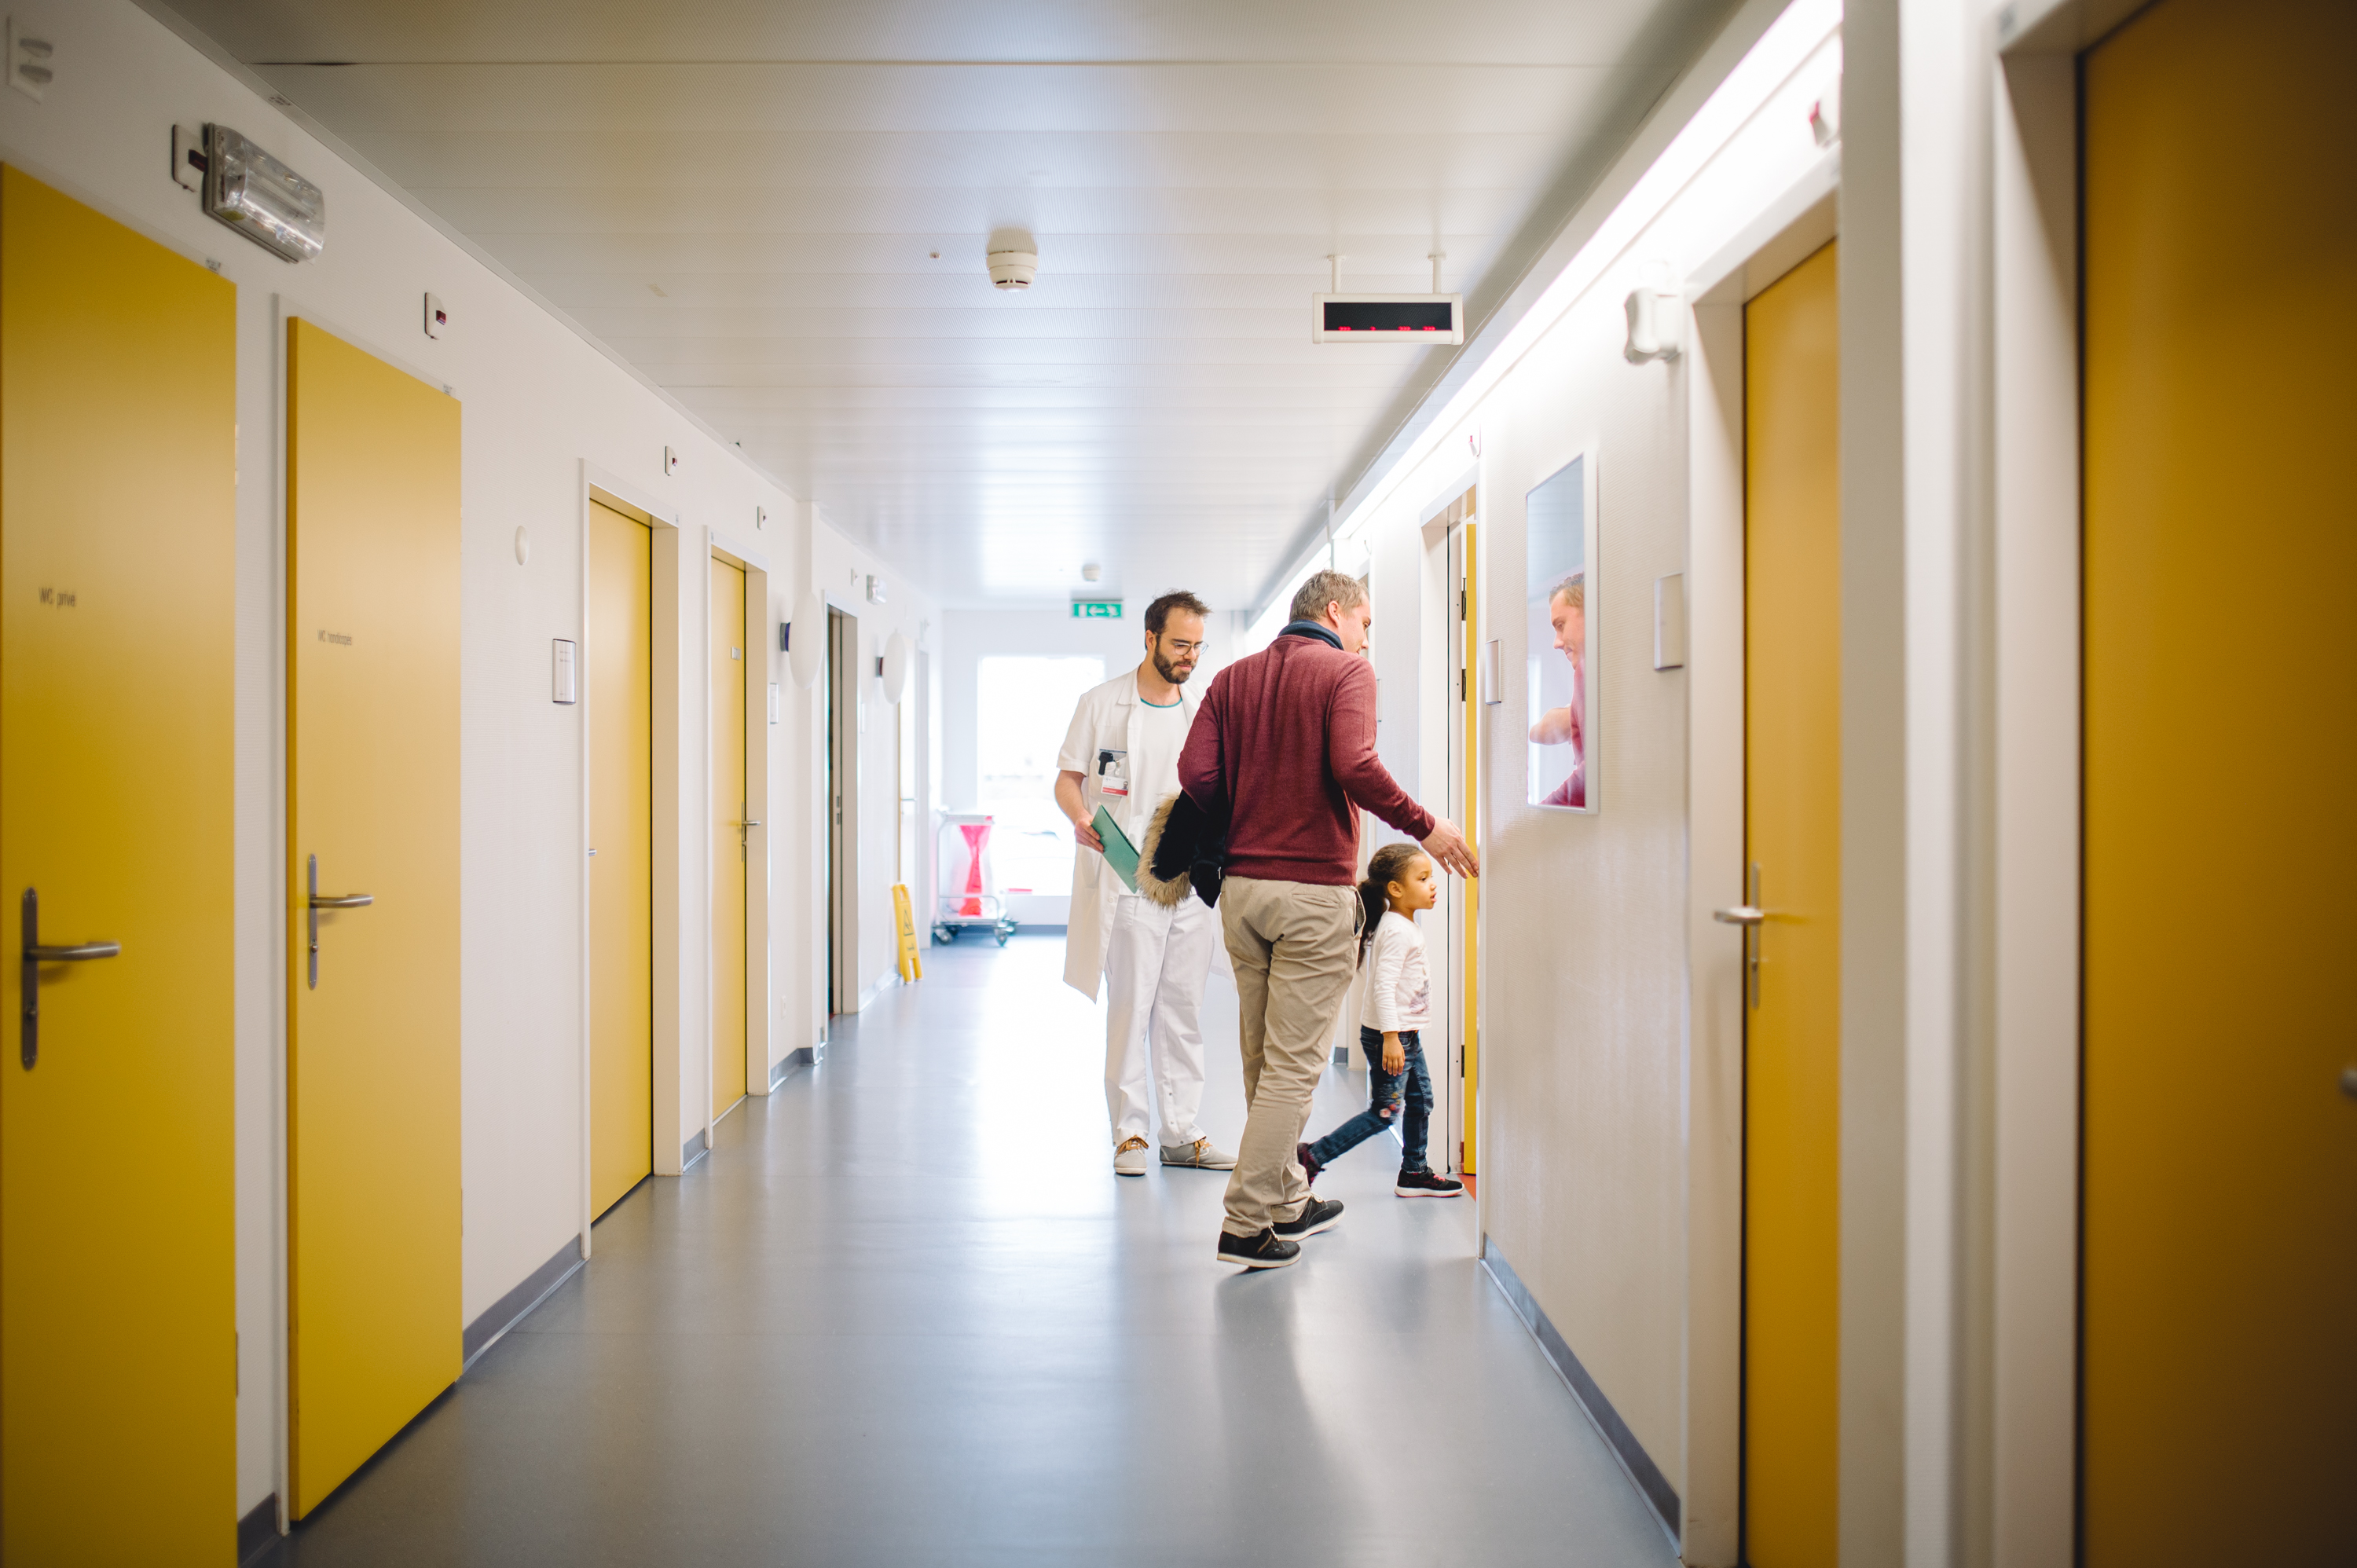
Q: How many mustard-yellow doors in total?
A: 7